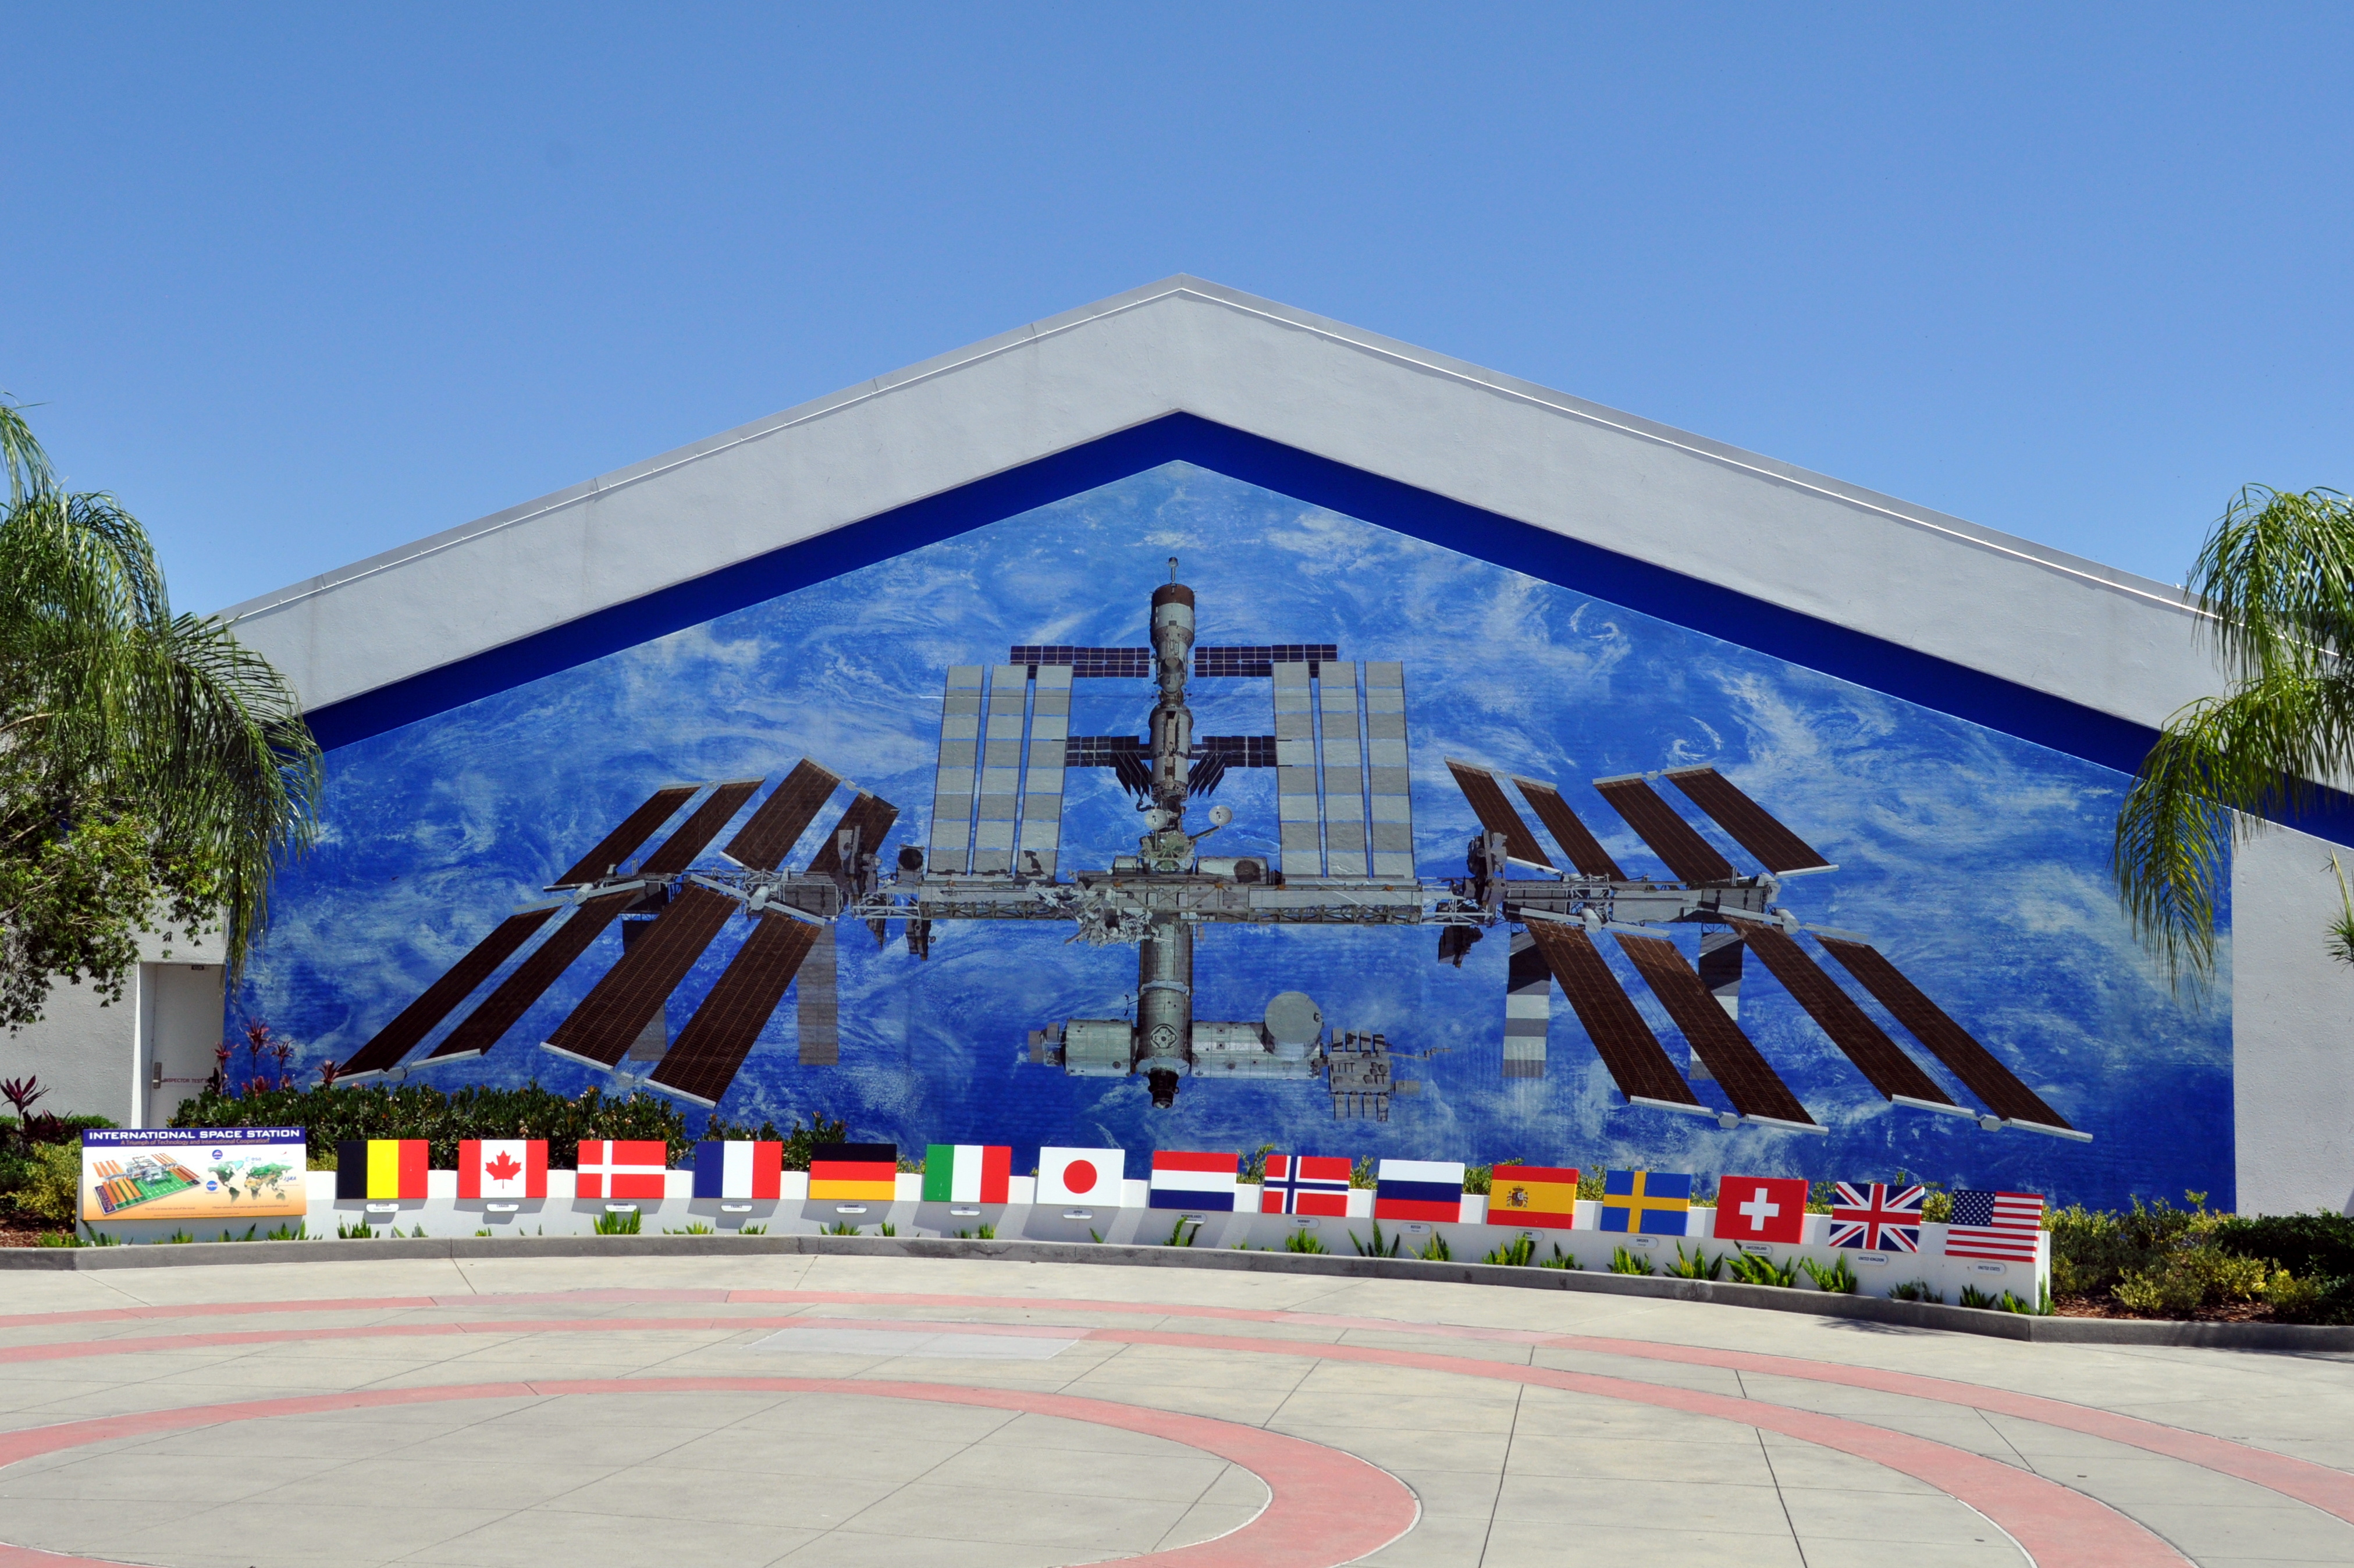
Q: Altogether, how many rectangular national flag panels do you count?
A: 15